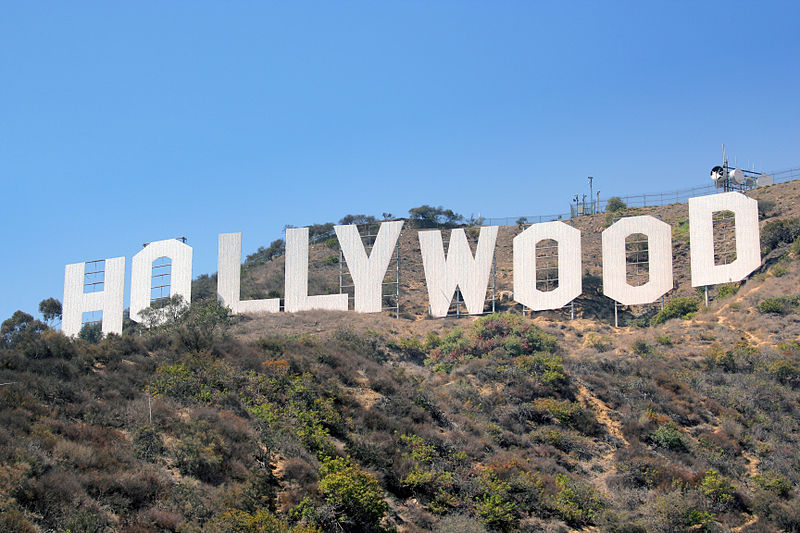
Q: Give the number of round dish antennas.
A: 2